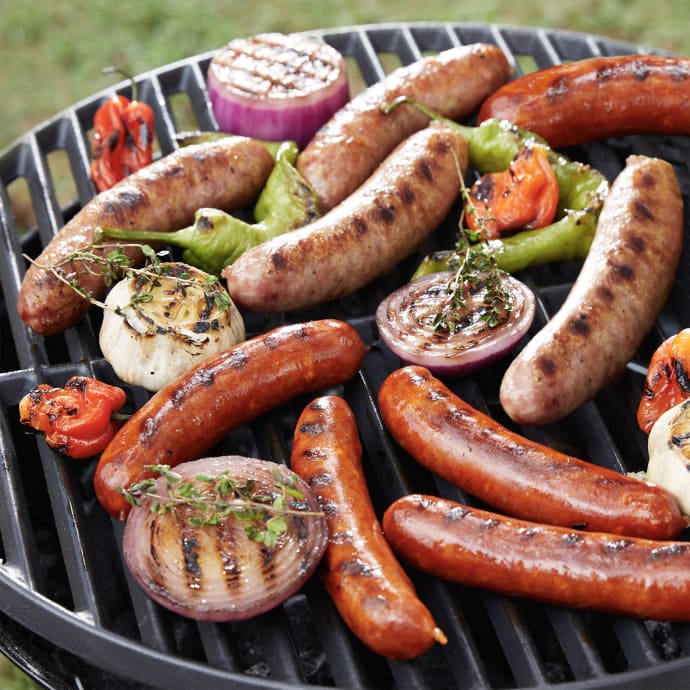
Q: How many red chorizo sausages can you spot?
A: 5